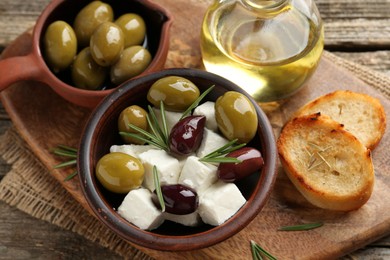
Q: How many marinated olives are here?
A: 13